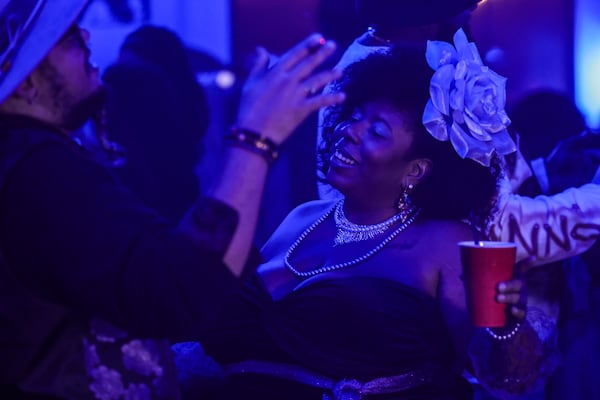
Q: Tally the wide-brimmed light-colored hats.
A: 1